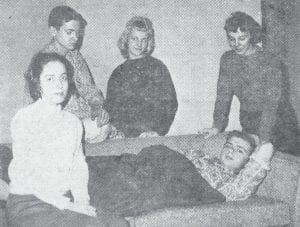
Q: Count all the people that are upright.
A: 4